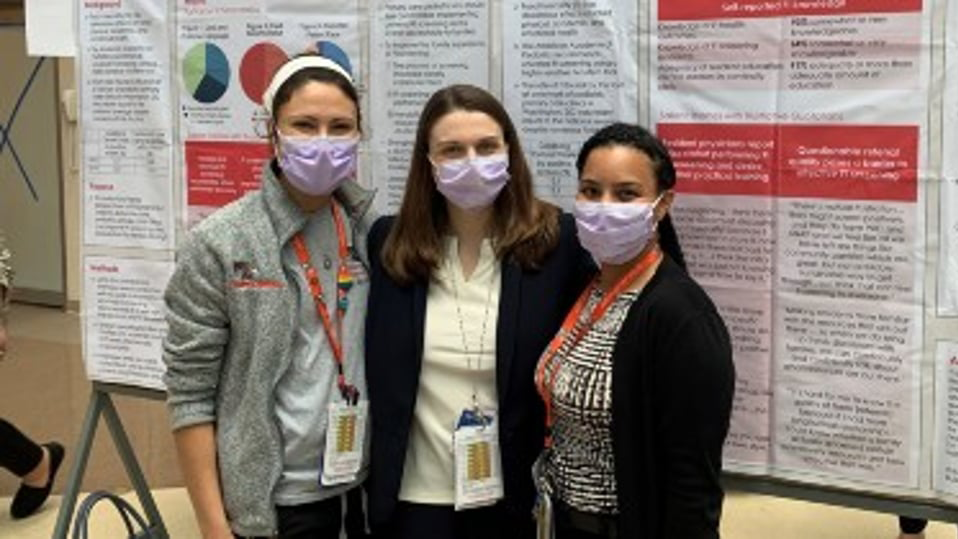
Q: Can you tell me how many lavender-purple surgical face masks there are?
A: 3